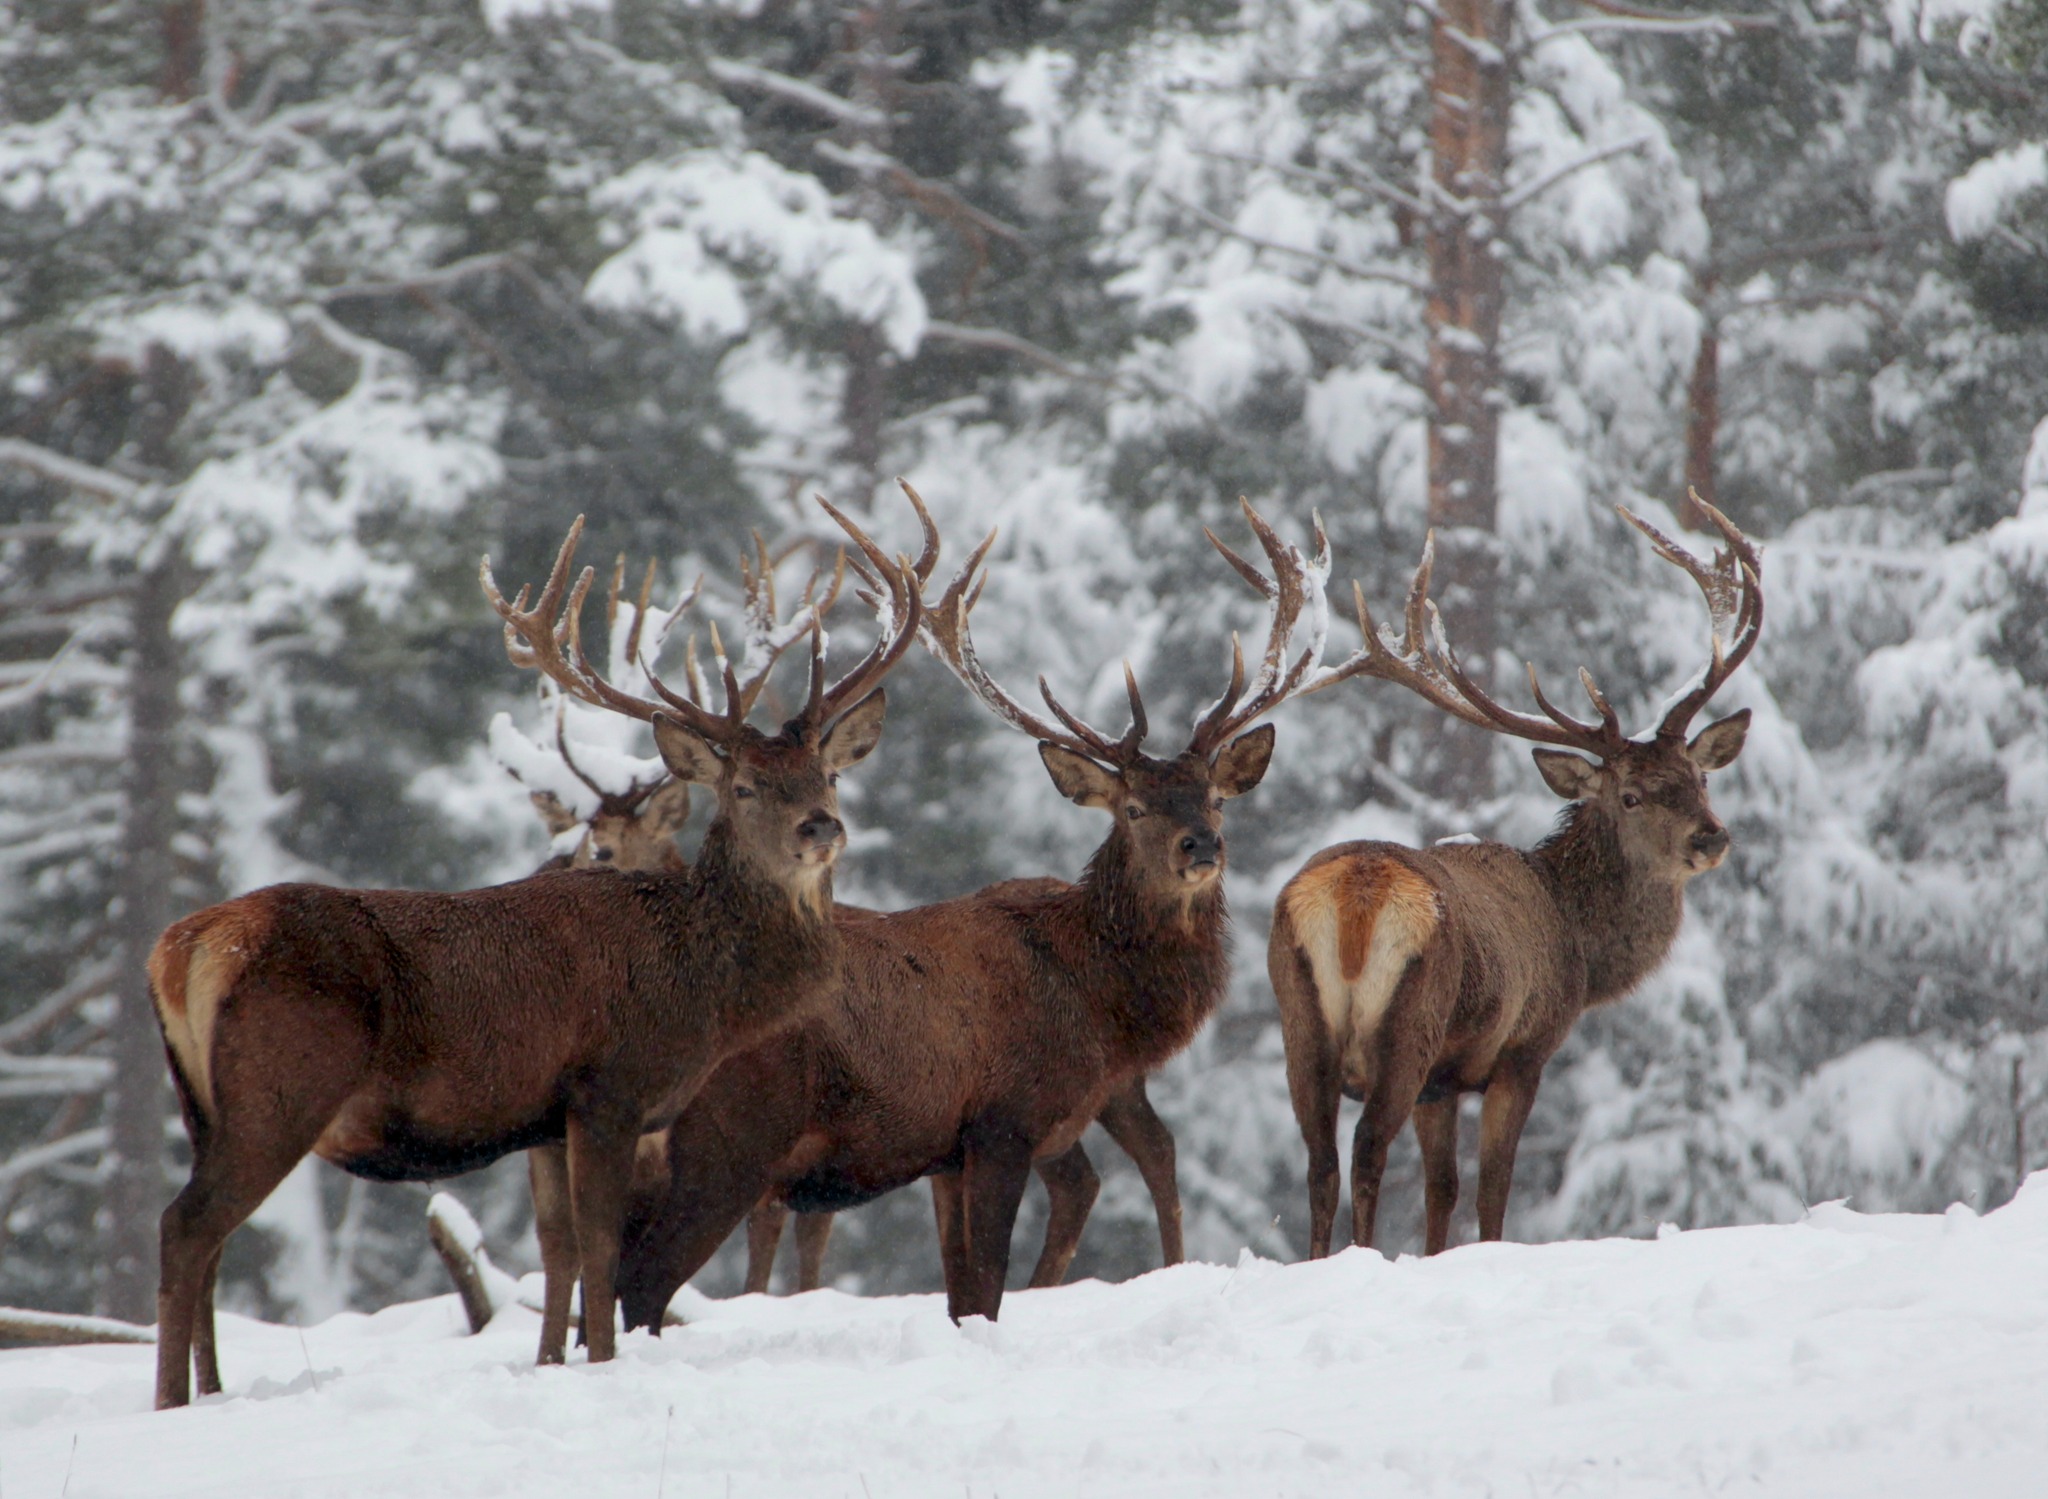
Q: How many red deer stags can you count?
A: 4